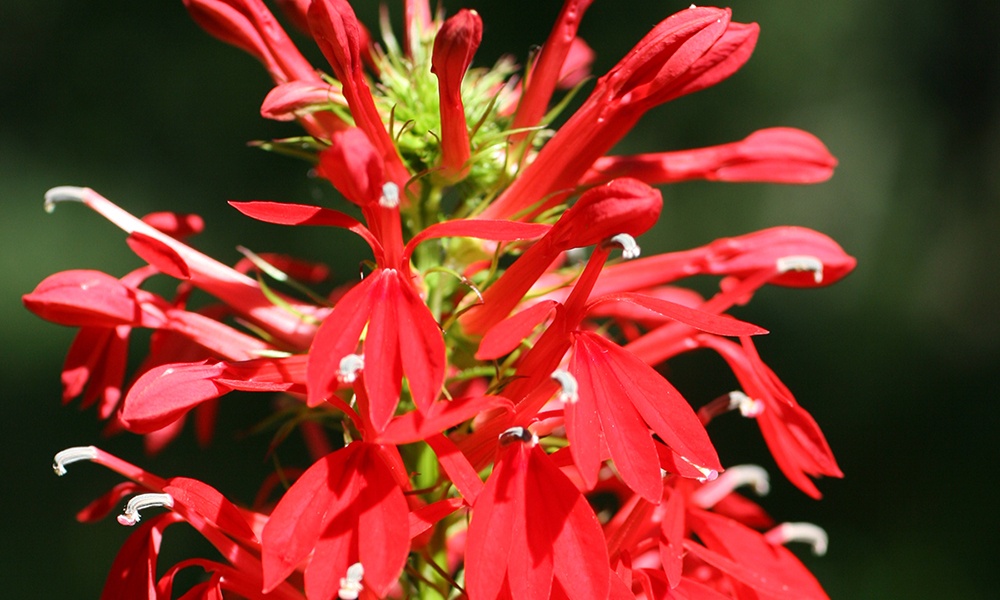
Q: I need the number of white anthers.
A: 13